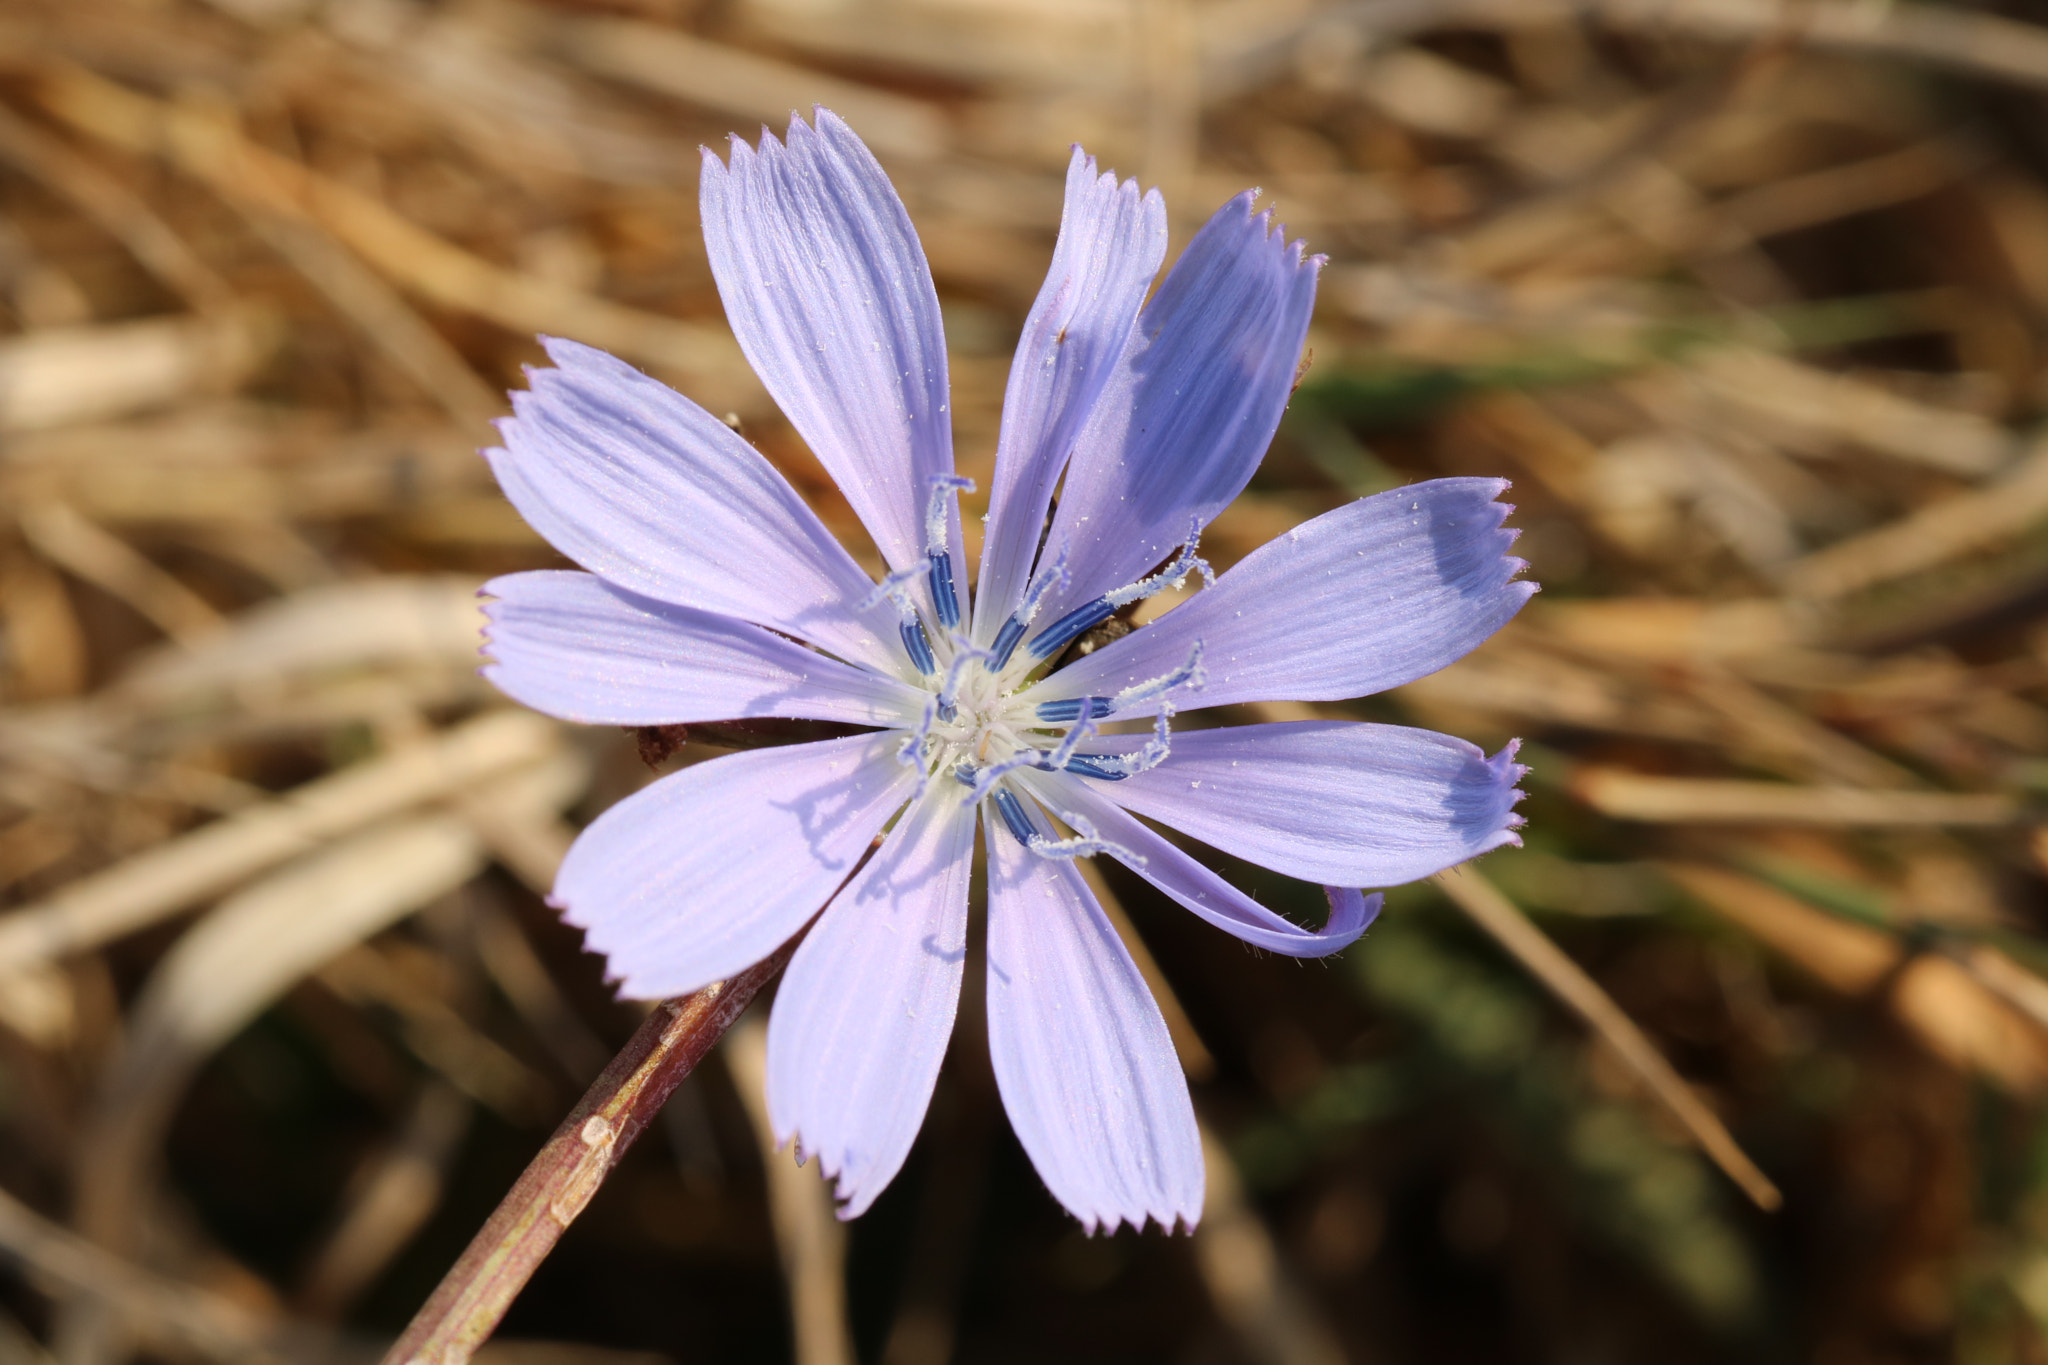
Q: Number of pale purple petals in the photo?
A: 11